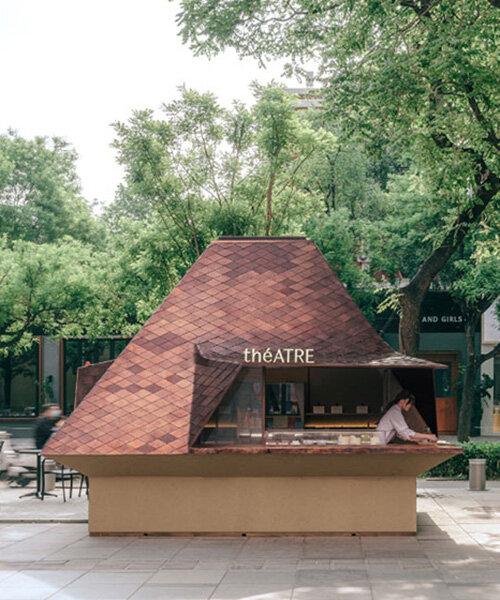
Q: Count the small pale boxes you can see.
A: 3